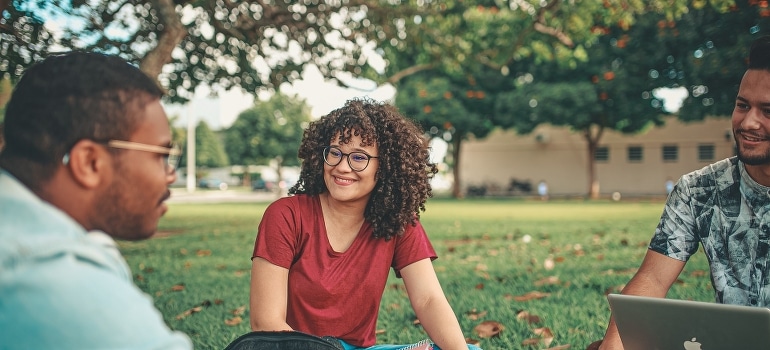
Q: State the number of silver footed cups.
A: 0